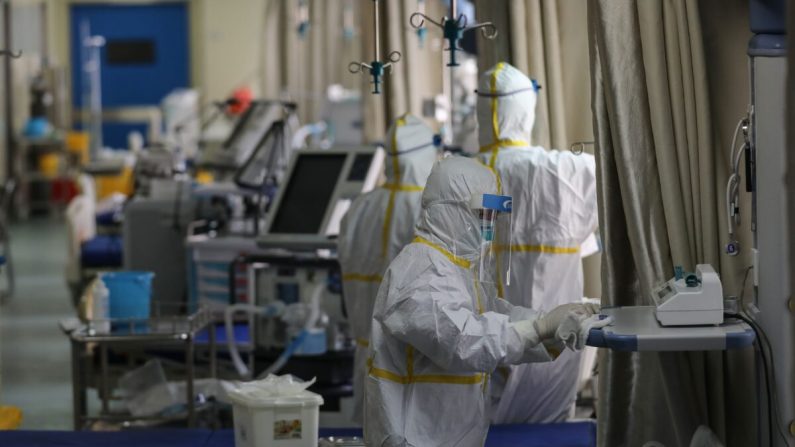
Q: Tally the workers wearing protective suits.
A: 3